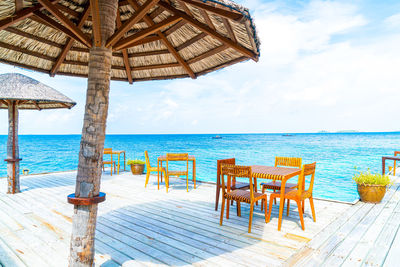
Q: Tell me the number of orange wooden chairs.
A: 7